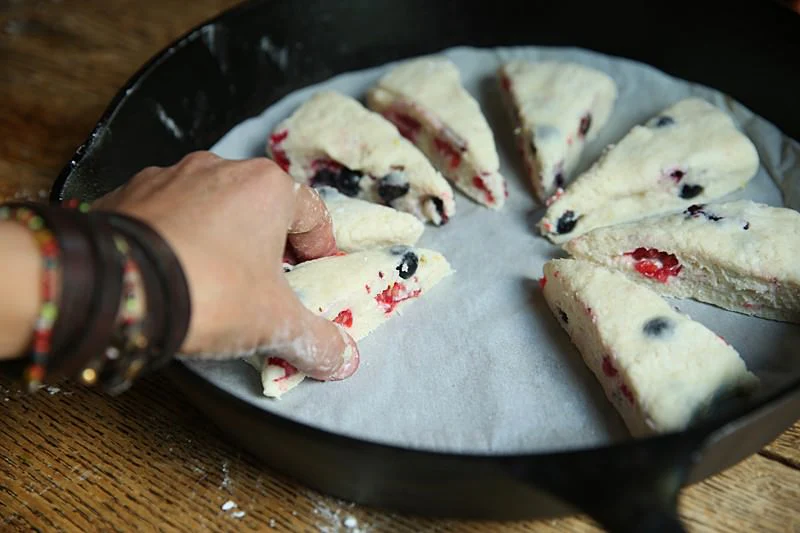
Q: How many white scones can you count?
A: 8